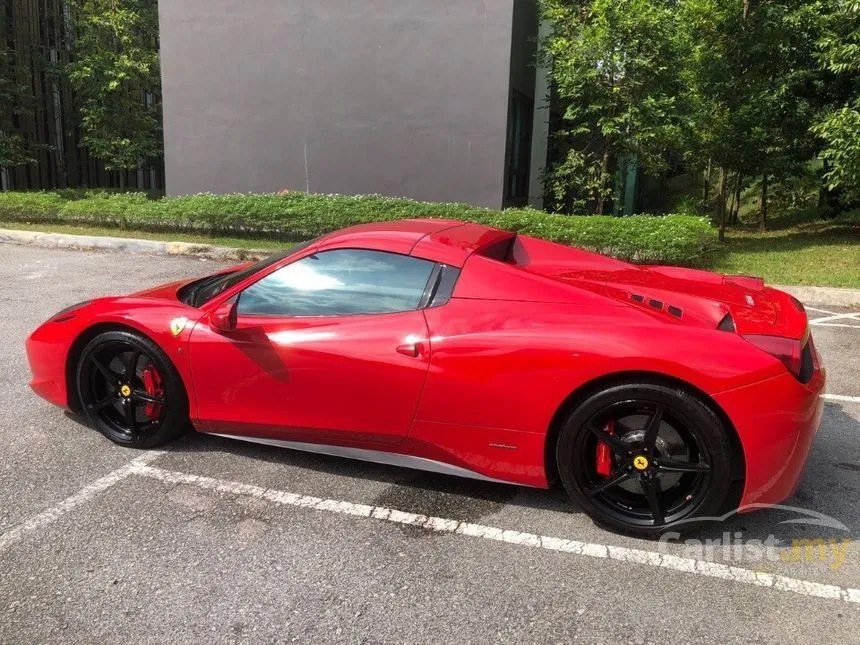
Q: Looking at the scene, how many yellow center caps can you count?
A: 2